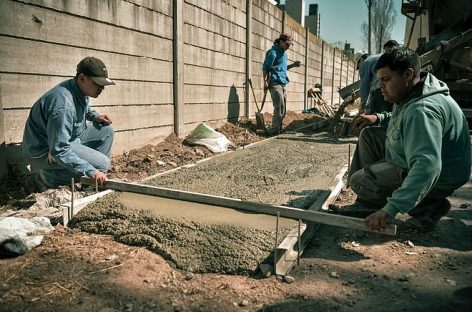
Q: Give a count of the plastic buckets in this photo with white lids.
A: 0